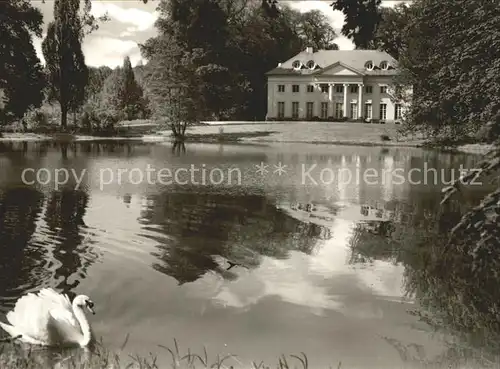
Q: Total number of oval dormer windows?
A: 4